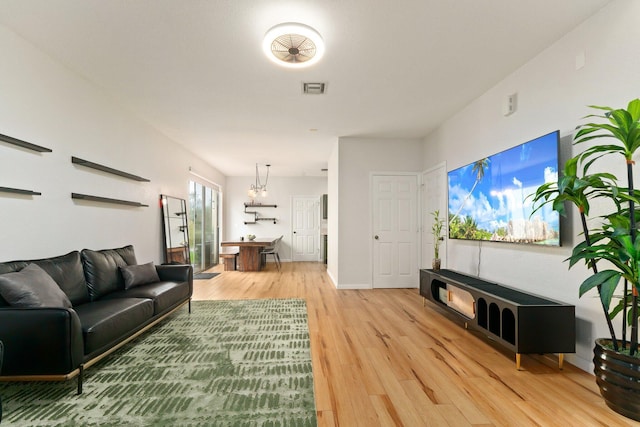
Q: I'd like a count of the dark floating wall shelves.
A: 4